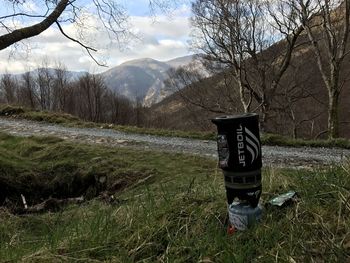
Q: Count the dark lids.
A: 1